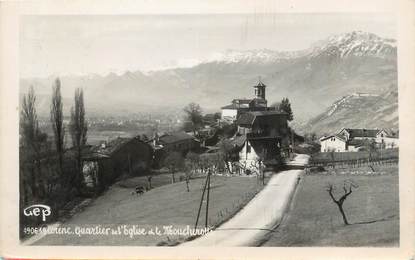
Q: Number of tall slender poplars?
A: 3